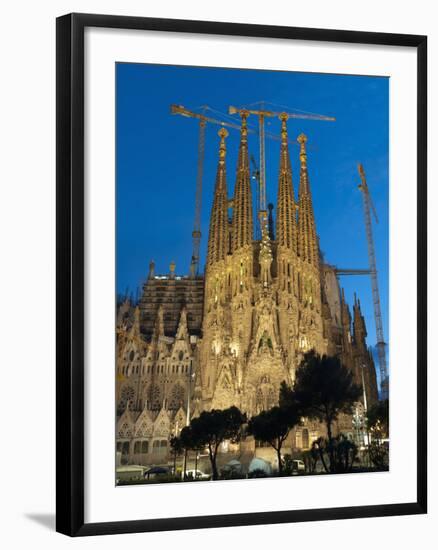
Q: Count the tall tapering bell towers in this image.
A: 4